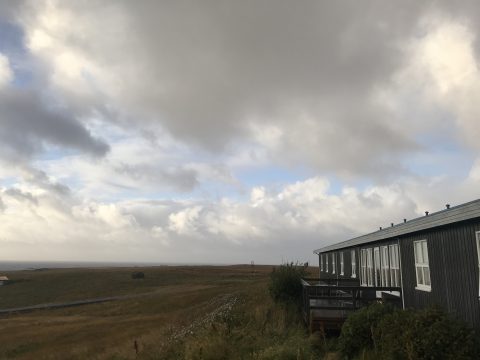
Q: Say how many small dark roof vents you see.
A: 5